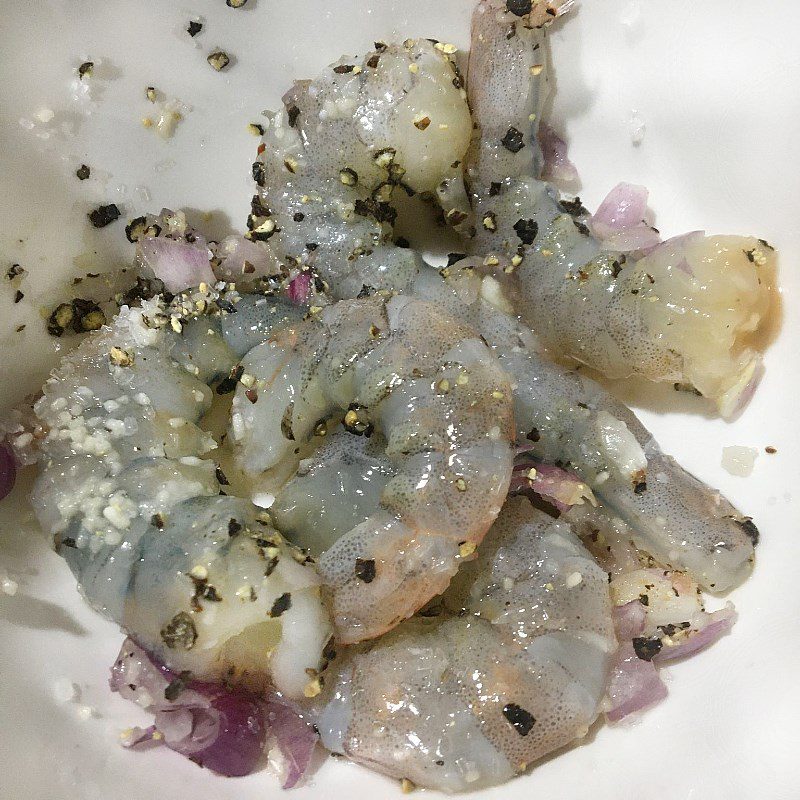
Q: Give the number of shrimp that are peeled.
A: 5